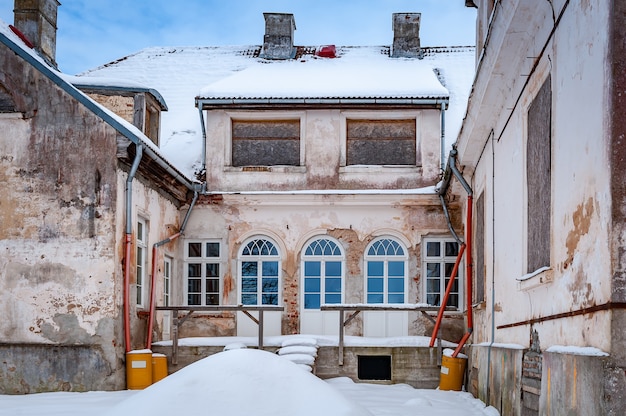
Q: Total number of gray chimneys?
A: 3